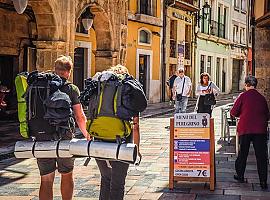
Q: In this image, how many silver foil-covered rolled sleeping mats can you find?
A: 2